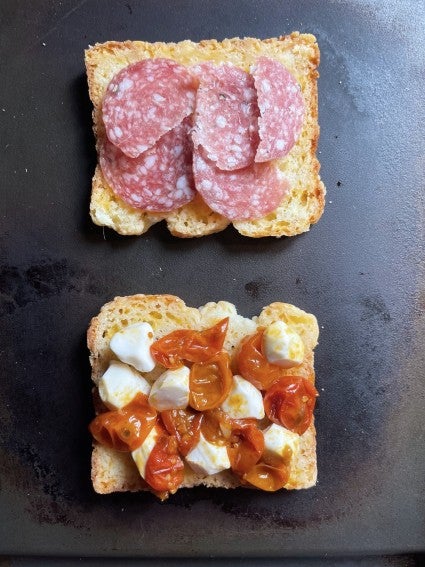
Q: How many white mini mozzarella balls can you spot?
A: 8